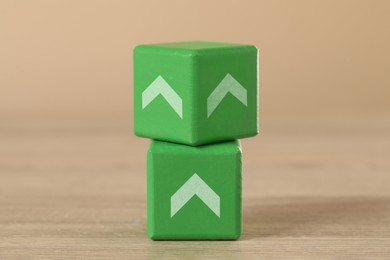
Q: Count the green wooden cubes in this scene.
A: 2